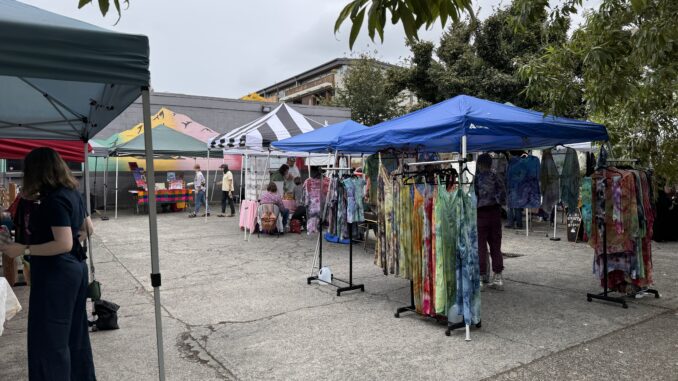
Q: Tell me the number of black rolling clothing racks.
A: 3